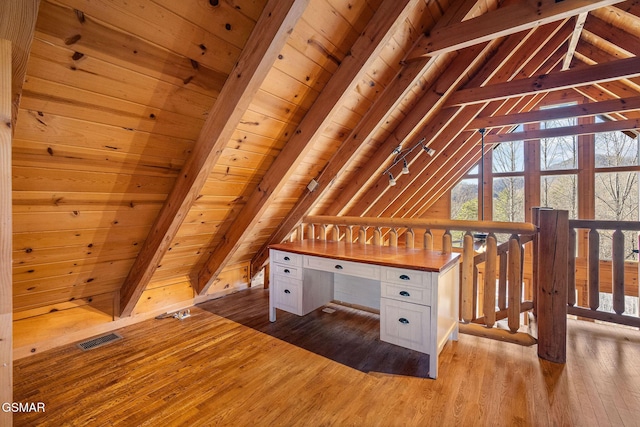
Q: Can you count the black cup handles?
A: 7